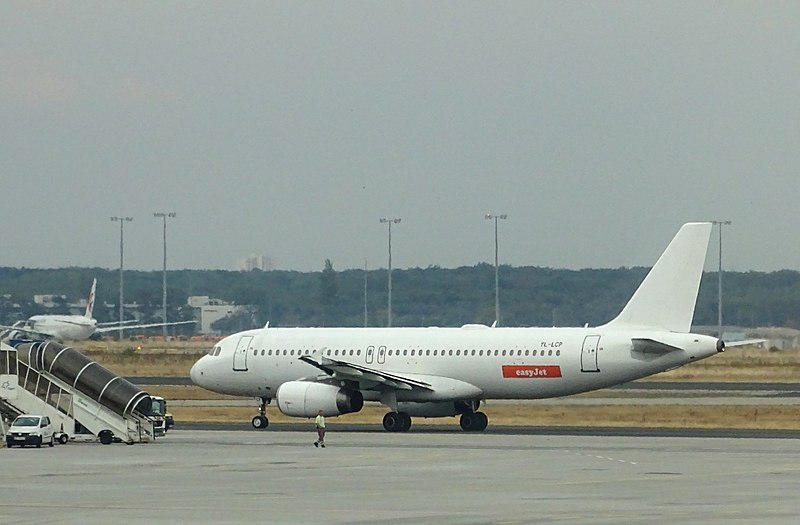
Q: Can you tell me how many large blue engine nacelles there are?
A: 0